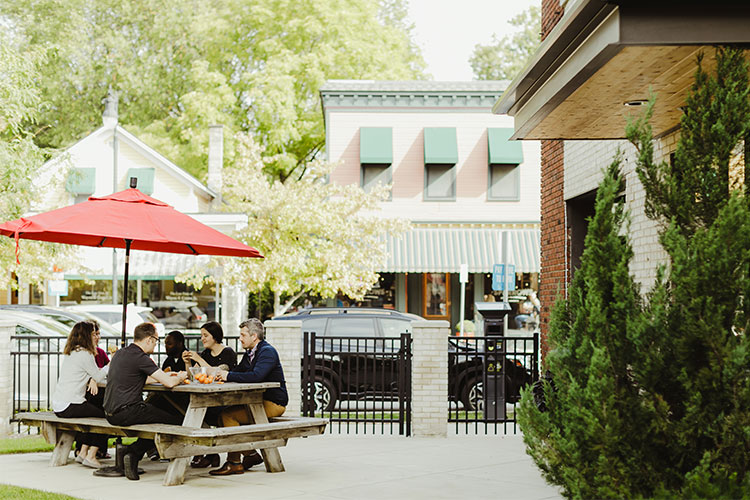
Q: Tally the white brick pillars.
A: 3